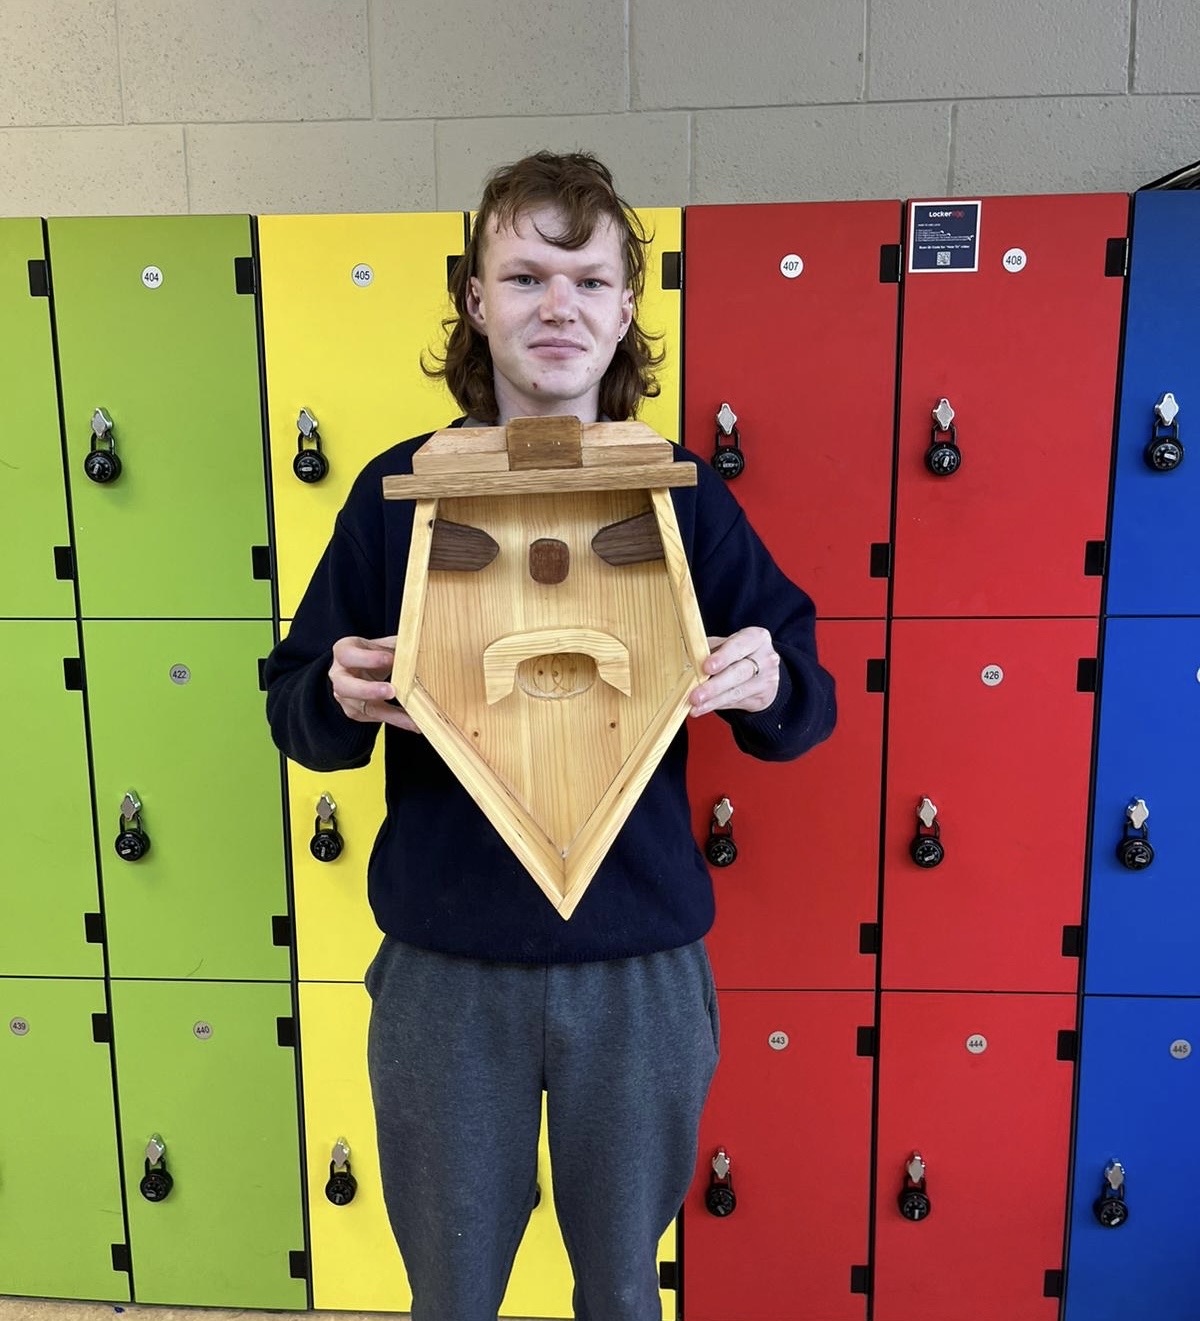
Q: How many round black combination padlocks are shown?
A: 15